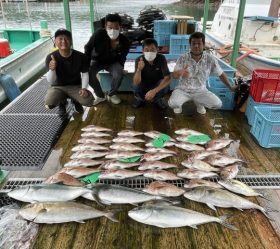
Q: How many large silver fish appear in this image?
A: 5